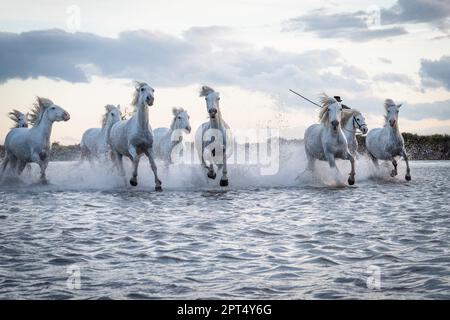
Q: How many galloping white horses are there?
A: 9